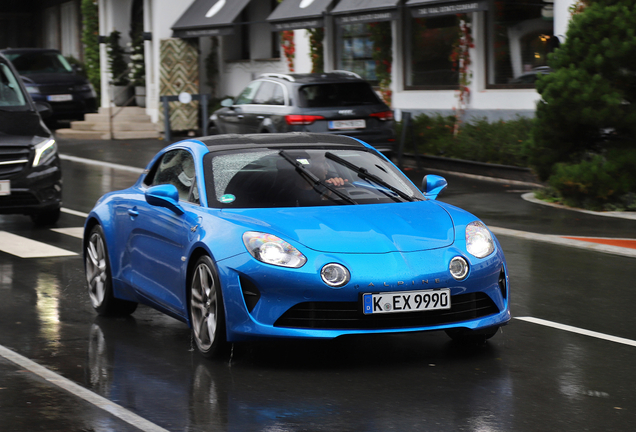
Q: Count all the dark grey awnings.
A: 4